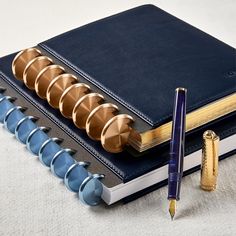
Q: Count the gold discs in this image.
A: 8